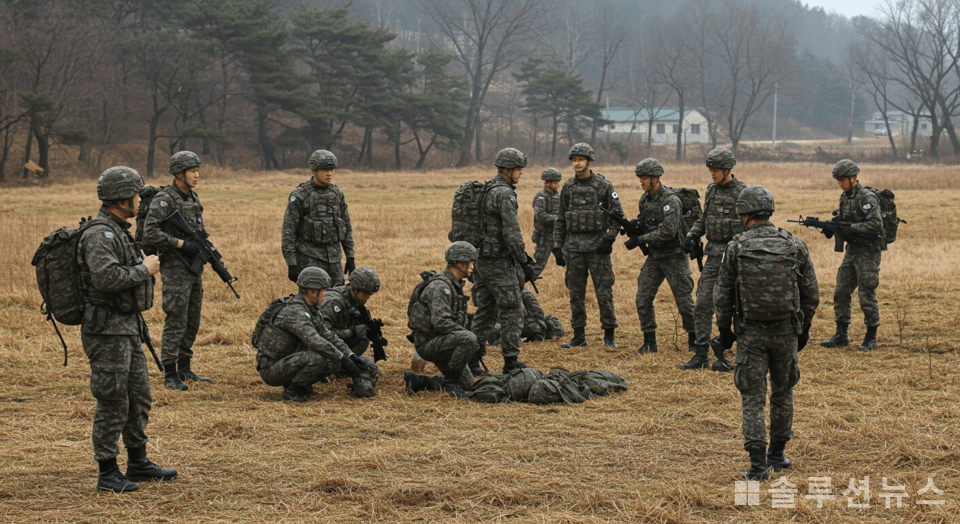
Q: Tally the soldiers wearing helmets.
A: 13